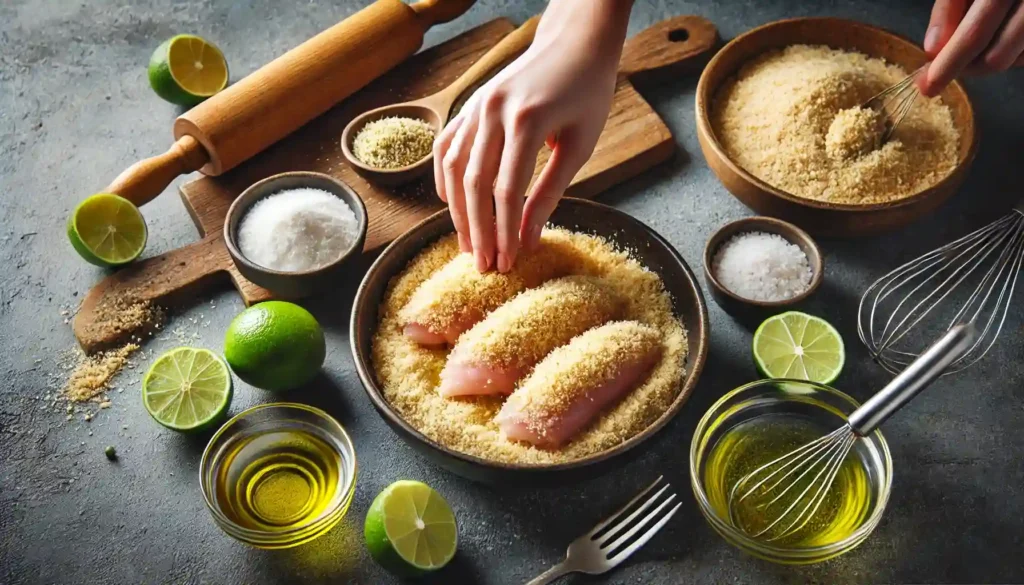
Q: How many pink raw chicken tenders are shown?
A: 3